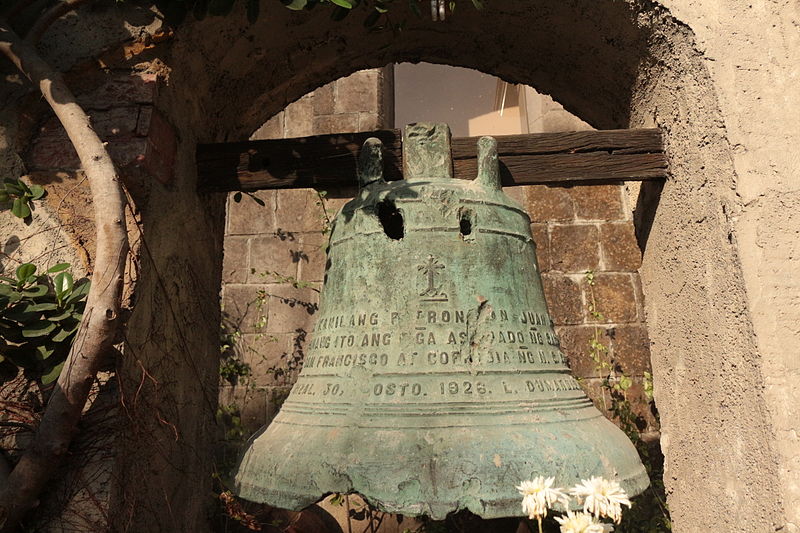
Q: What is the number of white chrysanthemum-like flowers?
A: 3